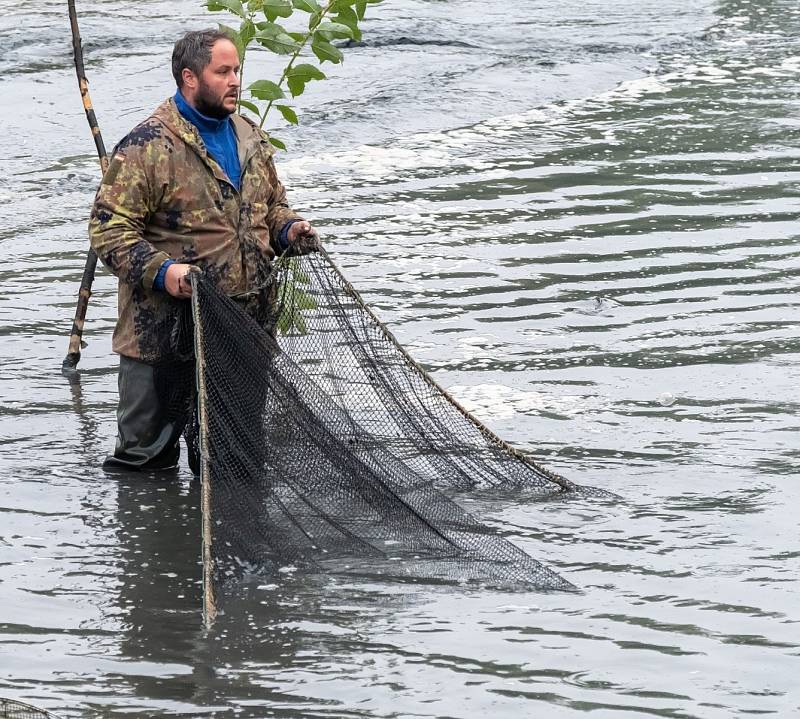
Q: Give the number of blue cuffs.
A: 2